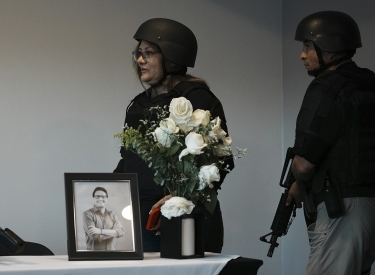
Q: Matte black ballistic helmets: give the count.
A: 2